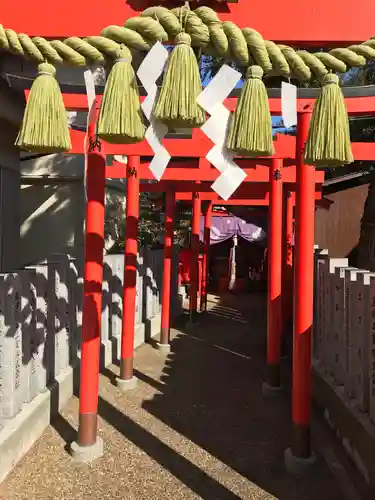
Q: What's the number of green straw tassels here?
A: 5